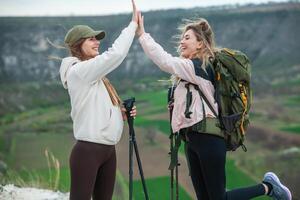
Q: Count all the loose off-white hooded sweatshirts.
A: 1